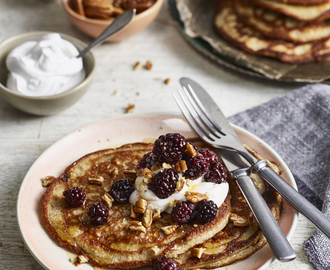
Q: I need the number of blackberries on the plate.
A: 13